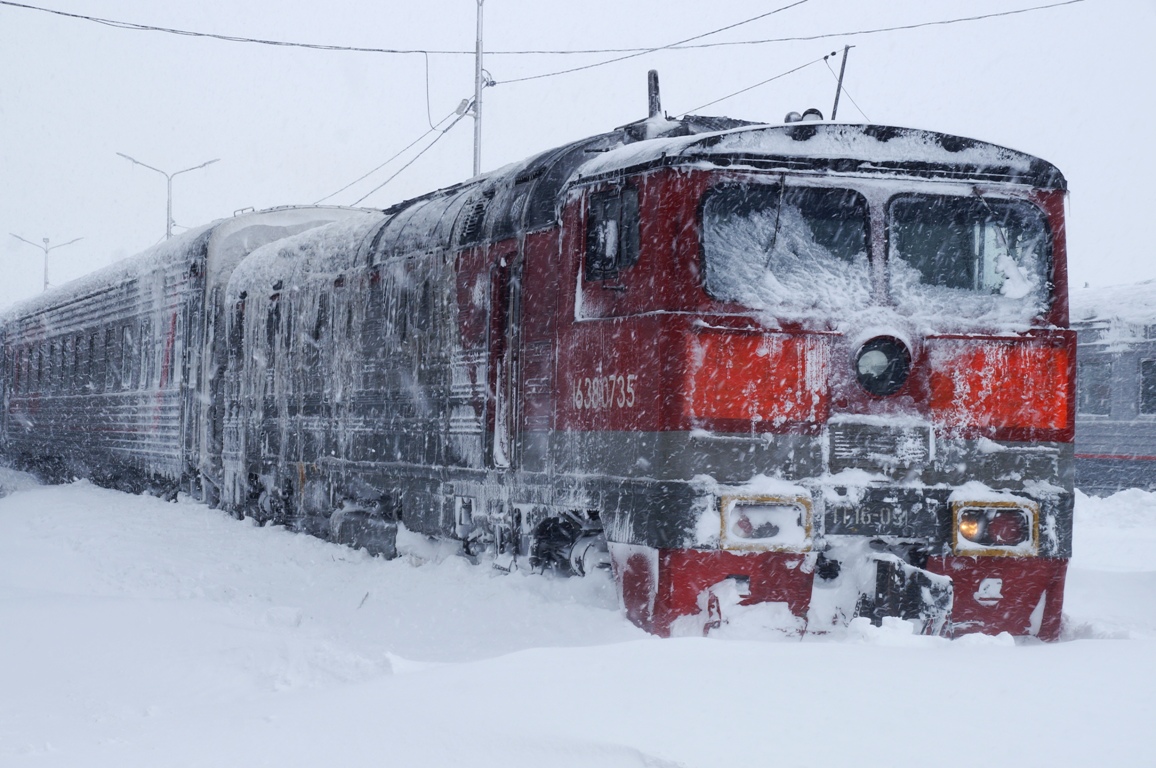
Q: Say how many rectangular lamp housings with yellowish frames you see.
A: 2